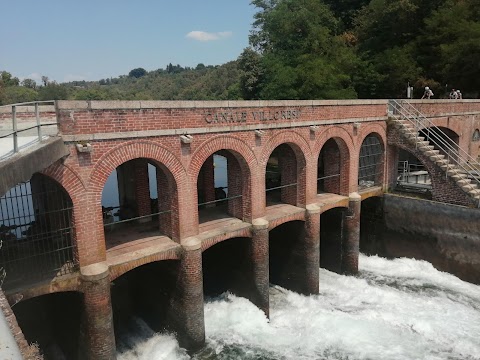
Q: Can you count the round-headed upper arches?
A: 6